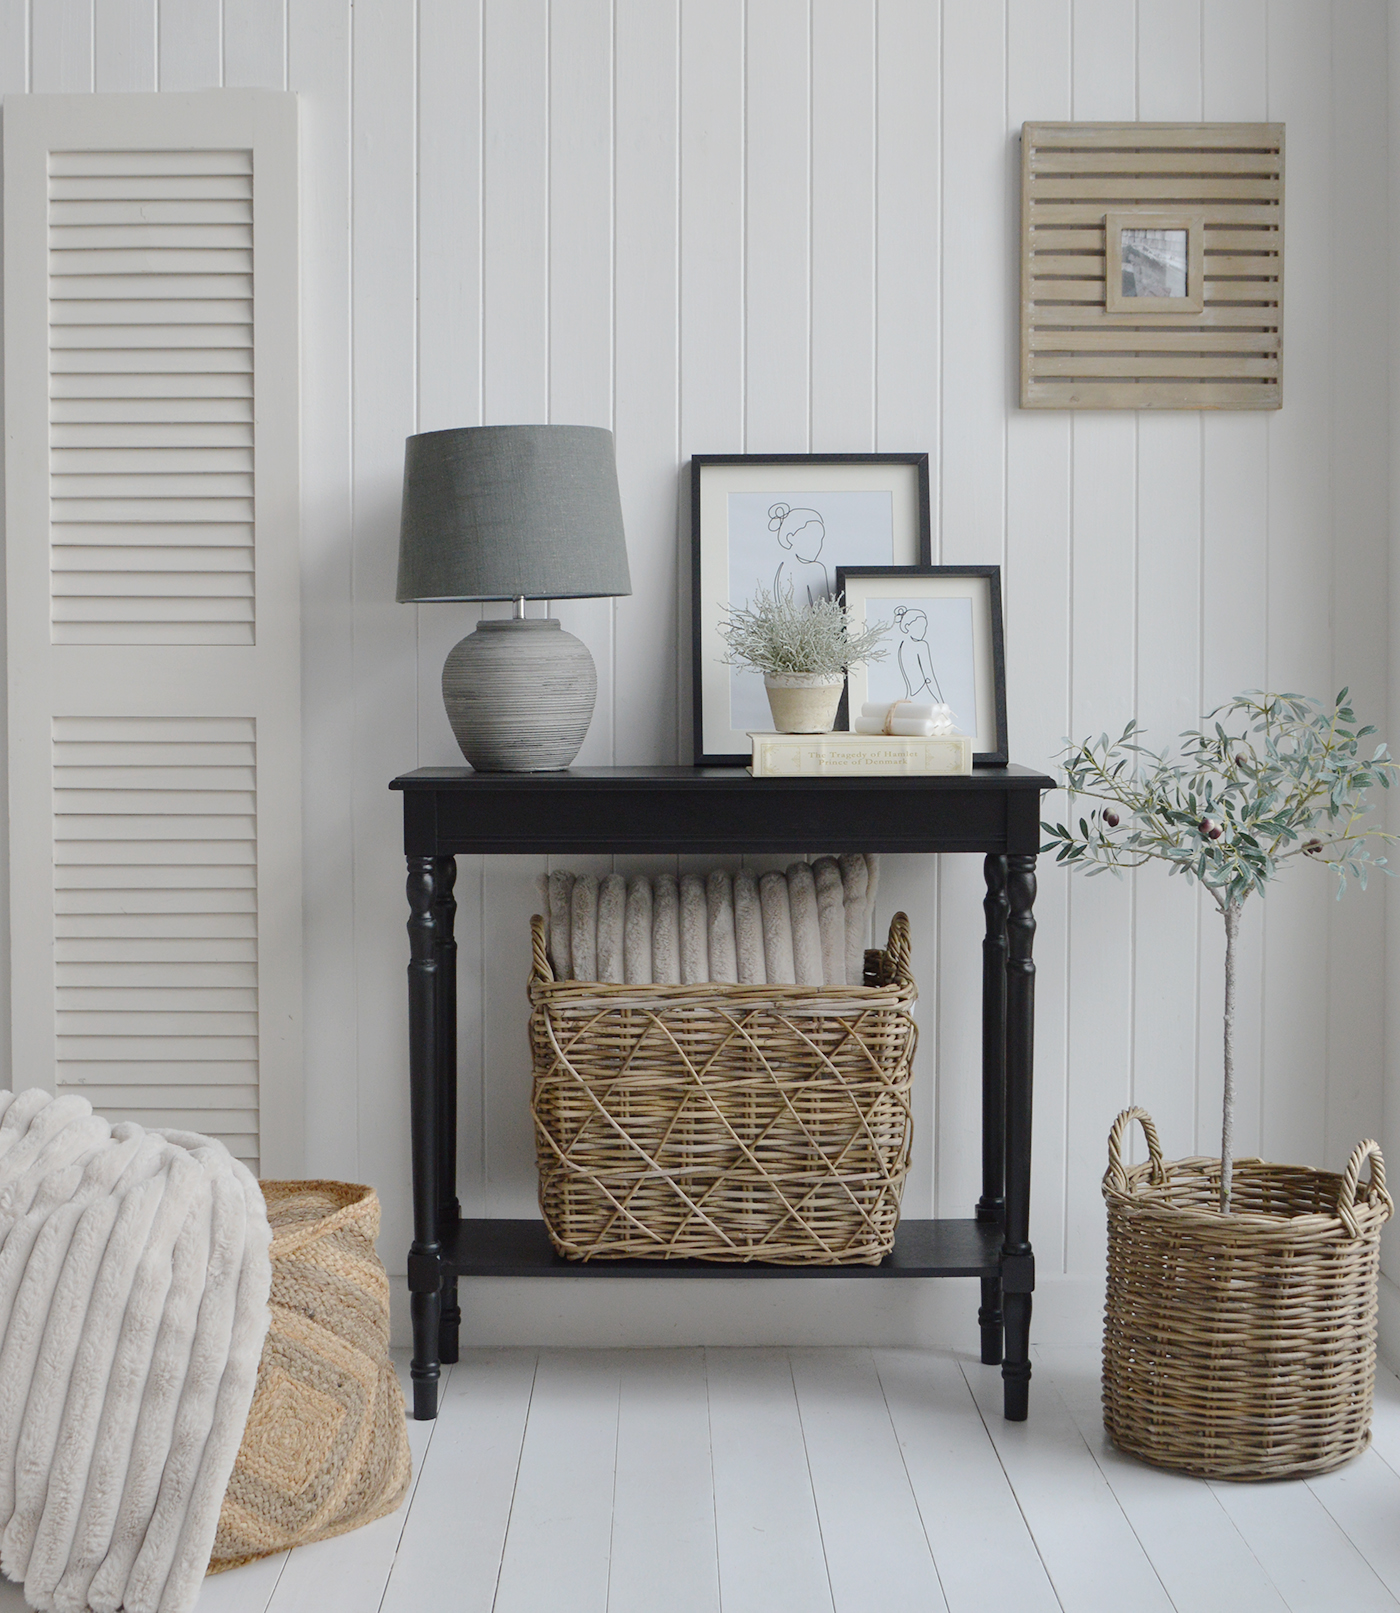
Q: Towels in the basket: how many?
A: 12